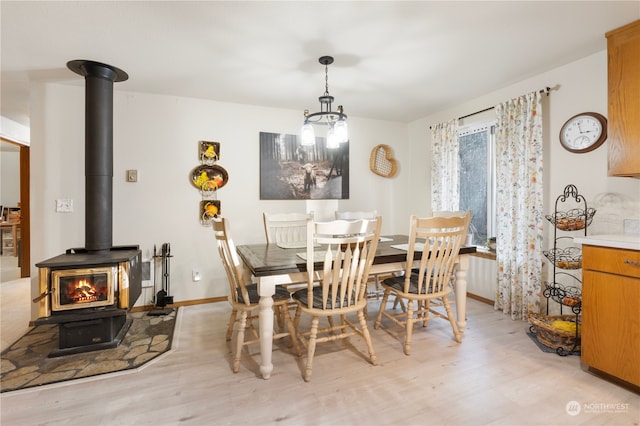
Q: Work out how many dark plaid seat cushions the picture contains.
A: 3